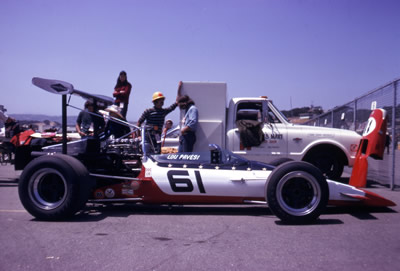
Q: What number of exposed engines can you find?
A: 1